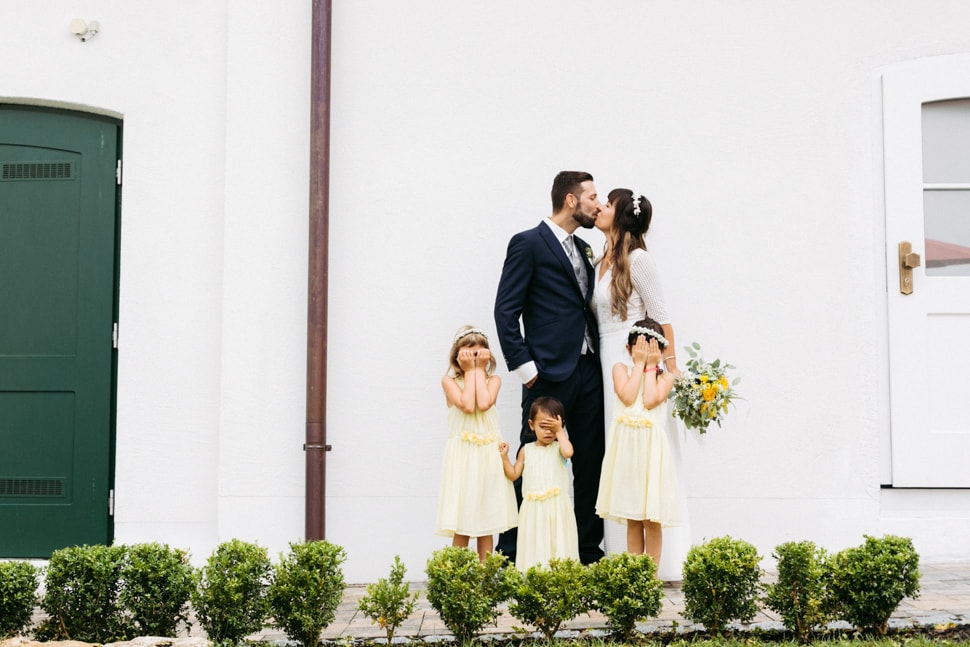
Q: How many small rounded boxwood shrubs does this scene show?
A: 12